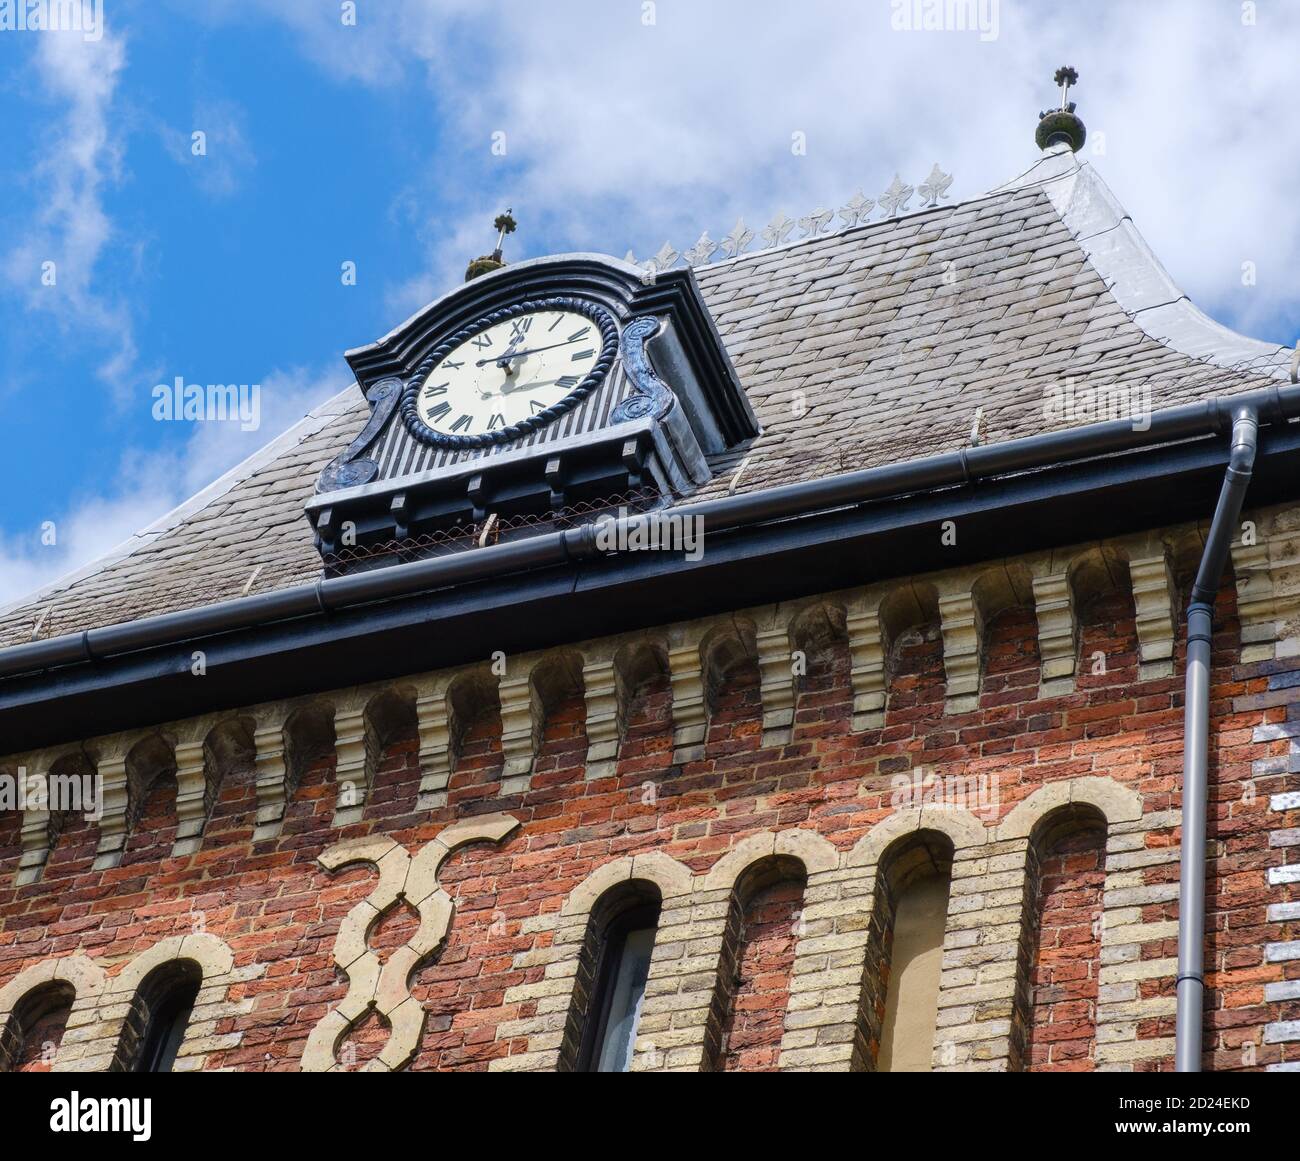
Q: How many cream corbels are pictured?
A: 15